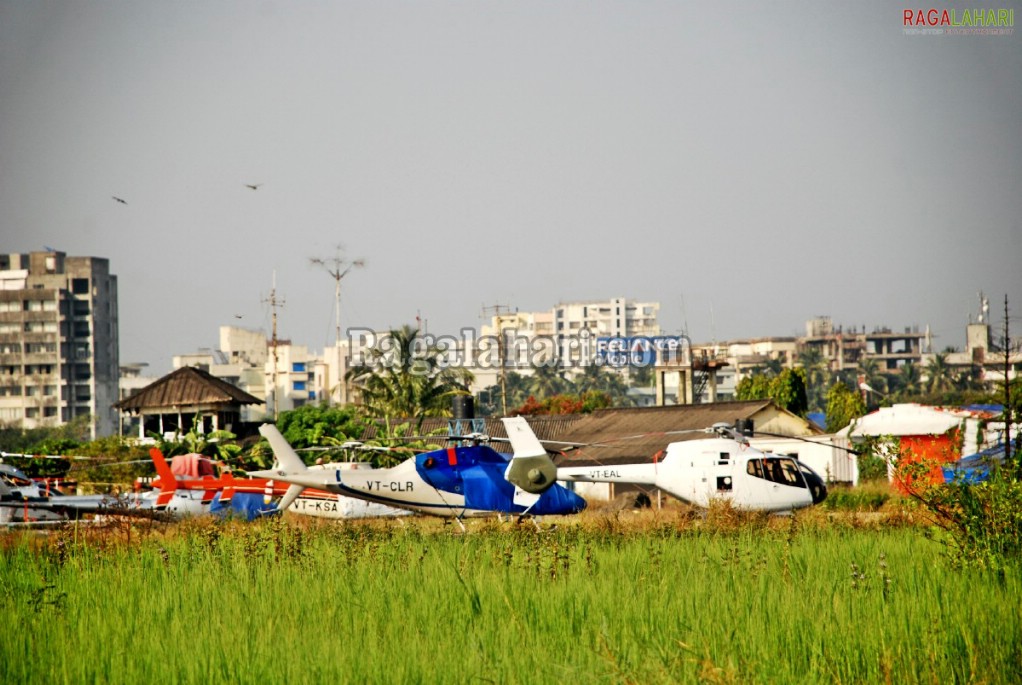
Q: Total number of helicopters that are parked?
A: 5